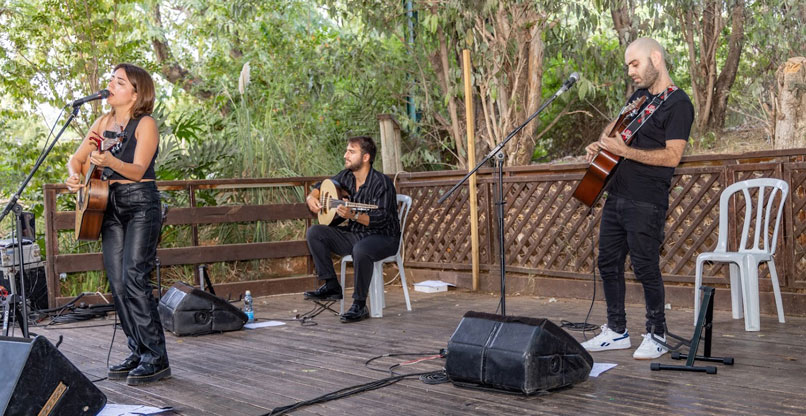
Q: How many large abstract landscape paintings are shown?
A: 0